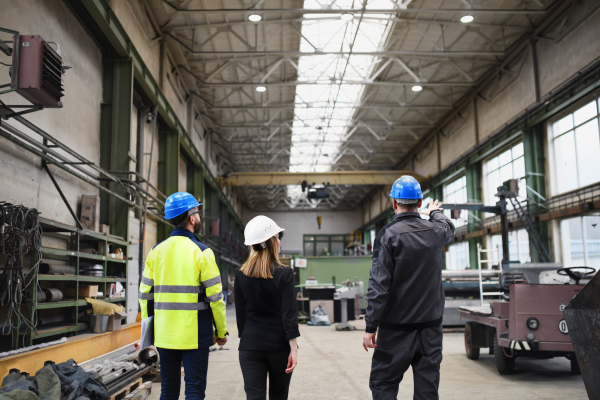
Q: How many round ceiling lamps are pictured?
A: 5